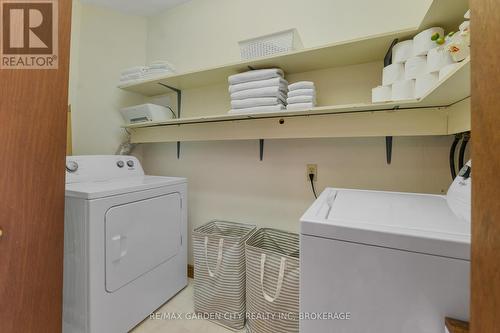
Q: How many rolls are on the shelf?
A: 9